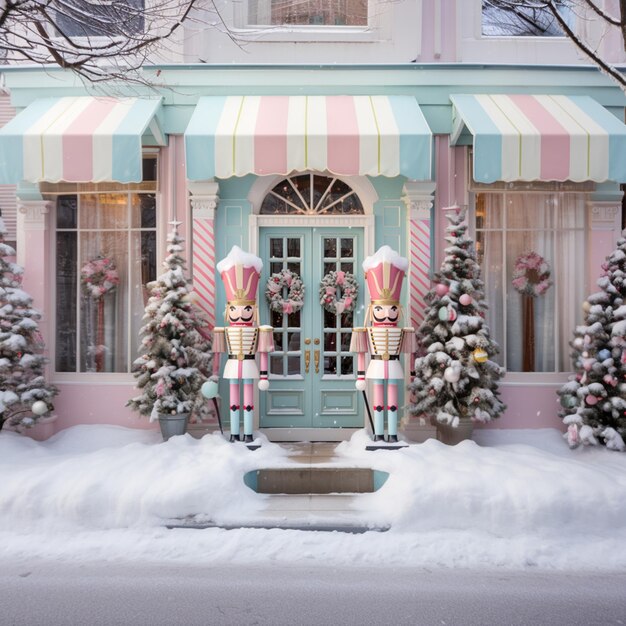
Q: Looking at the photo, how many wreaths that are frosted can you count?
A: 2